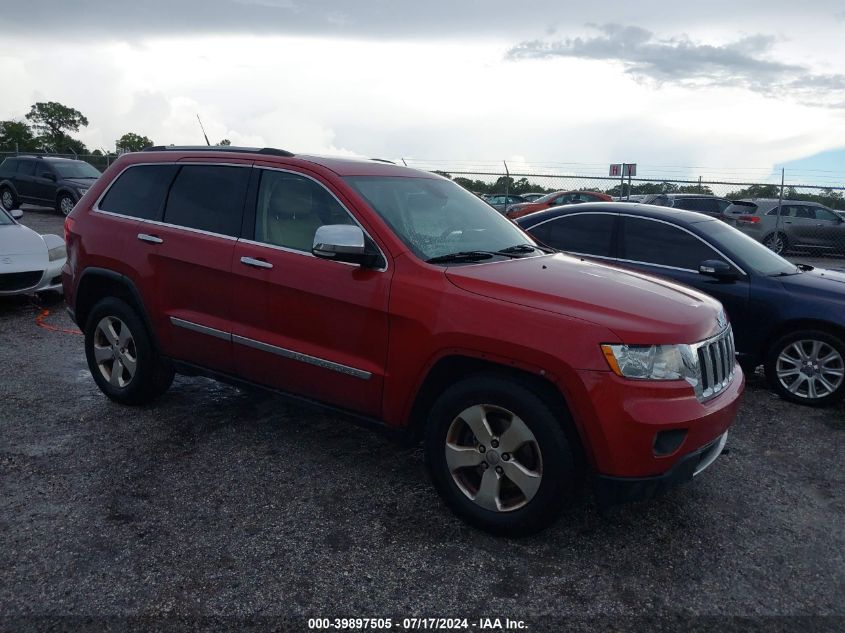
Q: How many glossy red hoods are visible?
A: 1